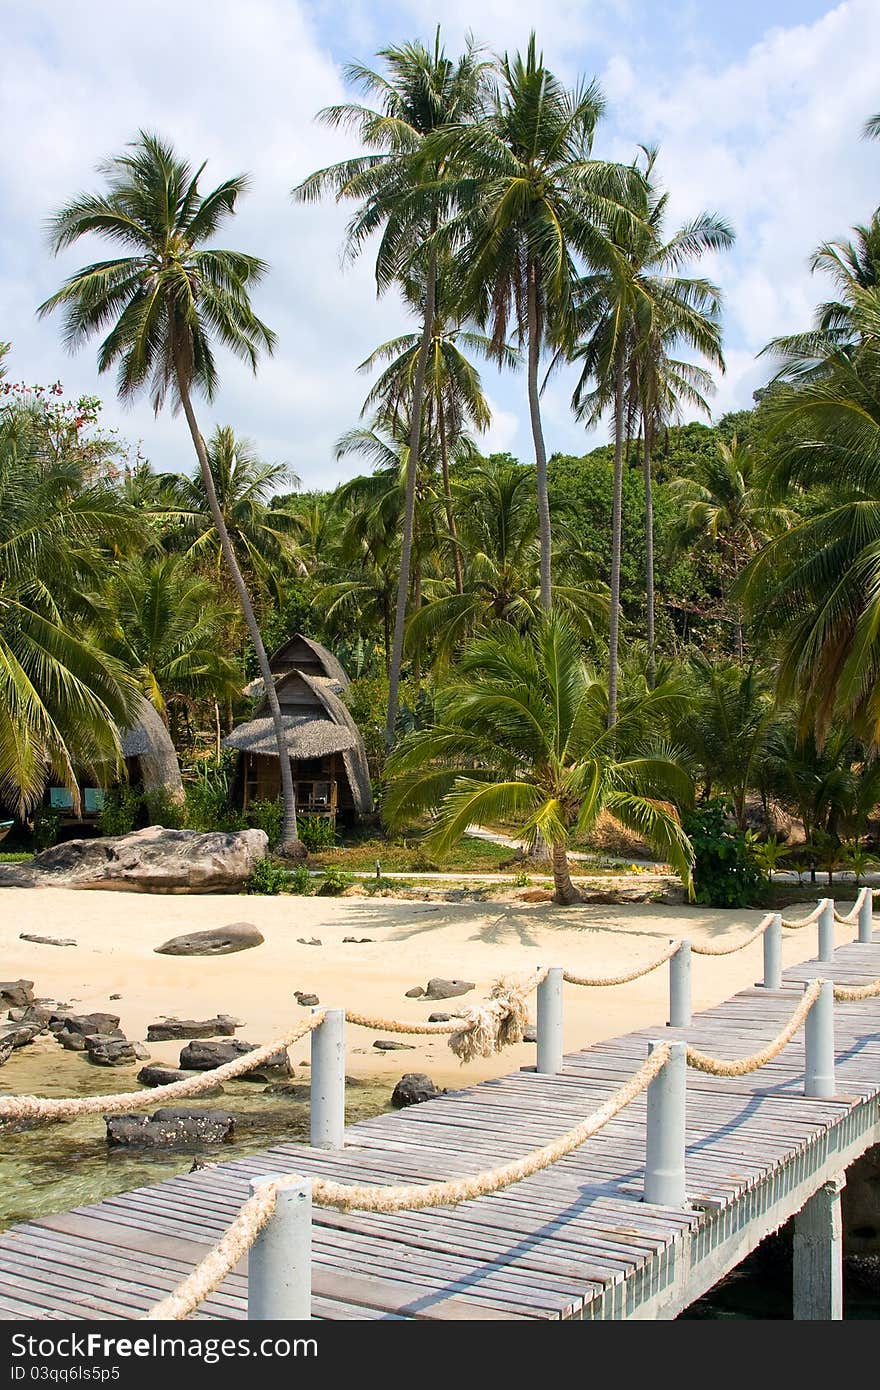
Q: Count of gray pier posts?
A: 9